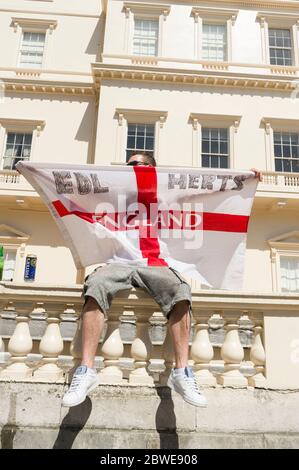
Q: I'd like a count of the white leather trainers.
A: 2